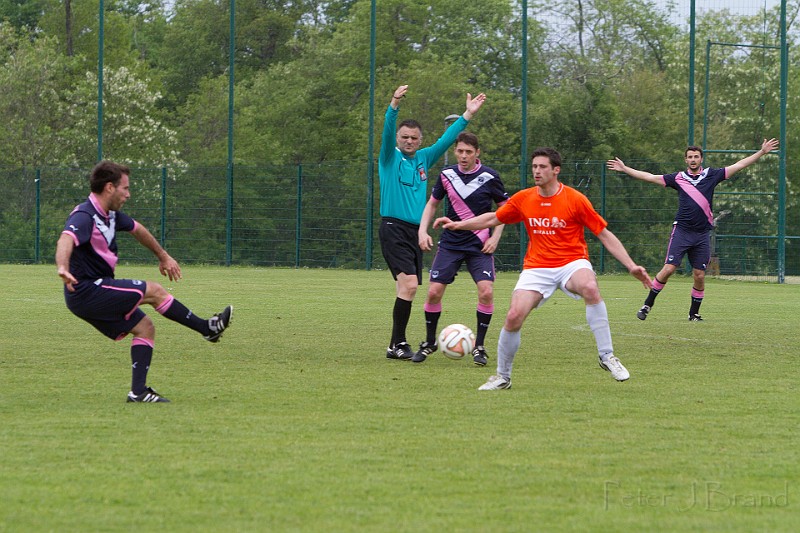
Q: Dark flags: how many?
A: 0